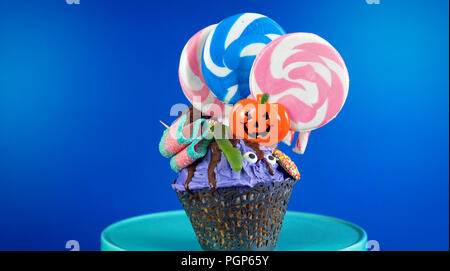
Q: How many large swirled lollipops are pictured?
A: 3